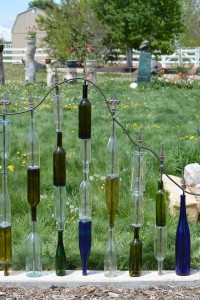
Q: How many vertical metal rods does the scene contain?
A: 8